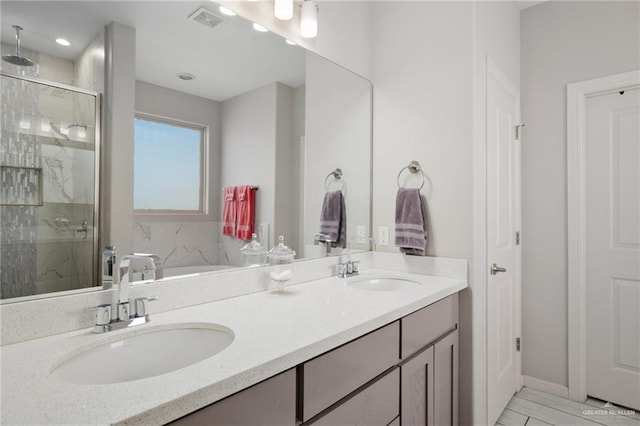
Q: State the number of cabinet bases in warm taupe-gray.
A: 1